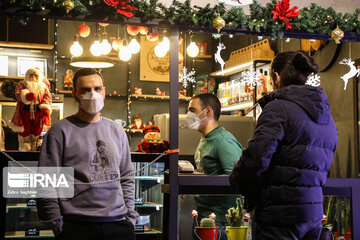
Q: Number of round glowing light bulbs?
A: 8